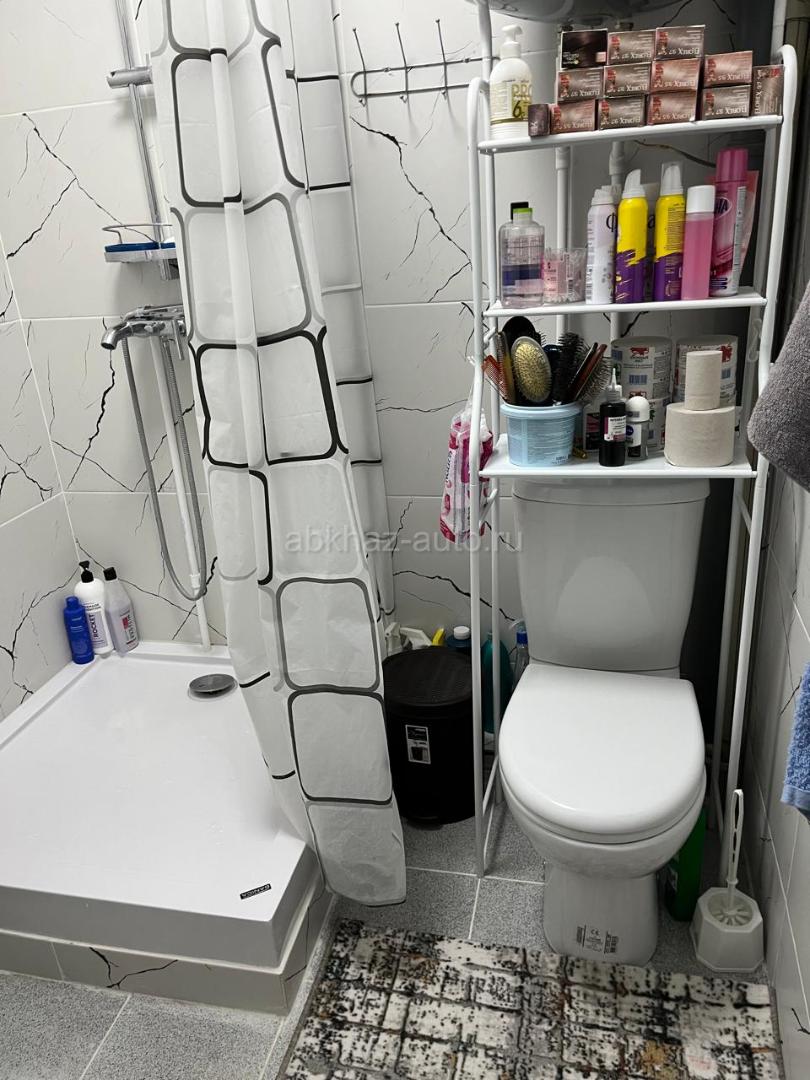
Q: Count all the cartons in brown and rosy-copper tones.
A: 13